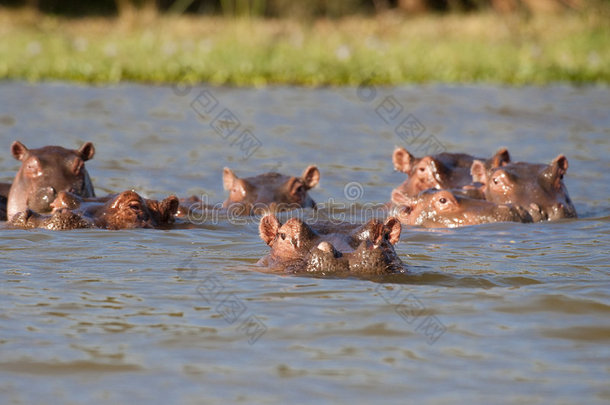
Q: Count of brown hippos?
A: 7